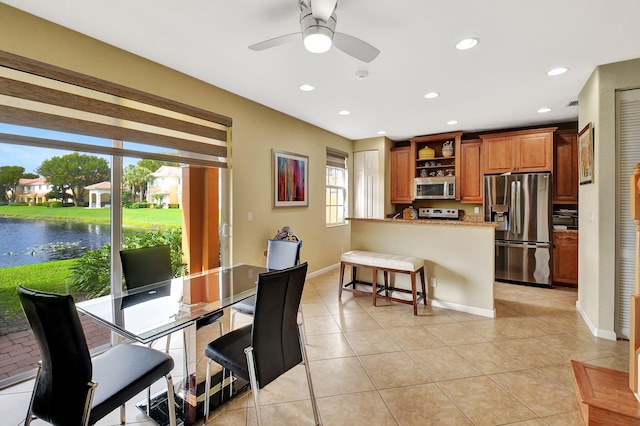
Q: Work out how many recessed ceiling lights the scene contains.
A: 8